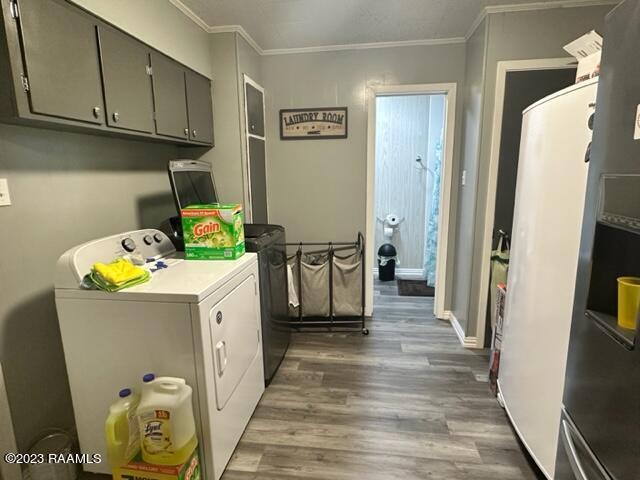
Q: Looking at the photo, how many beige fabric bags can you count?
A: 3